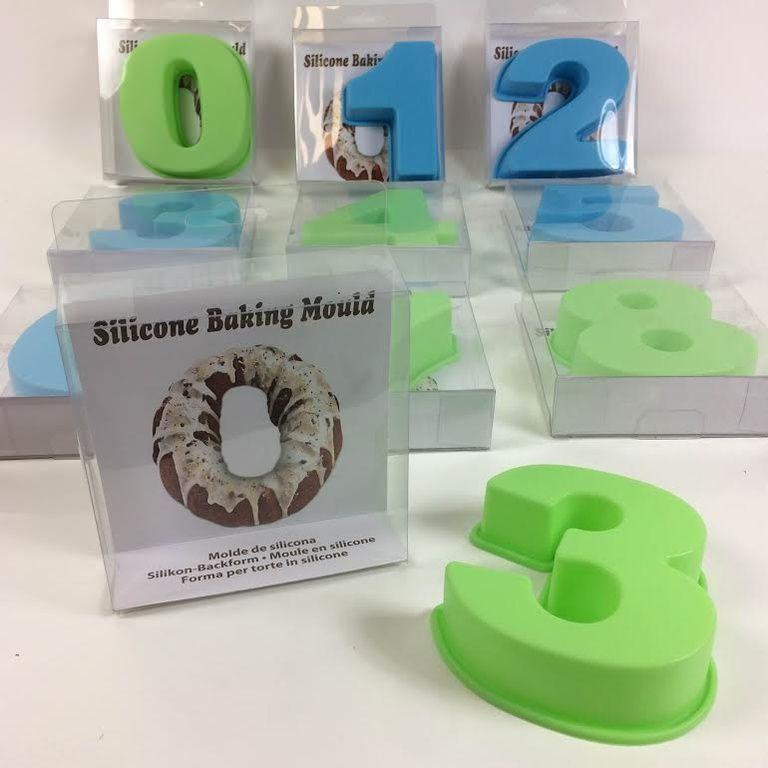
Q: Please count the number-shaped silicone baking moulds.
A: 10